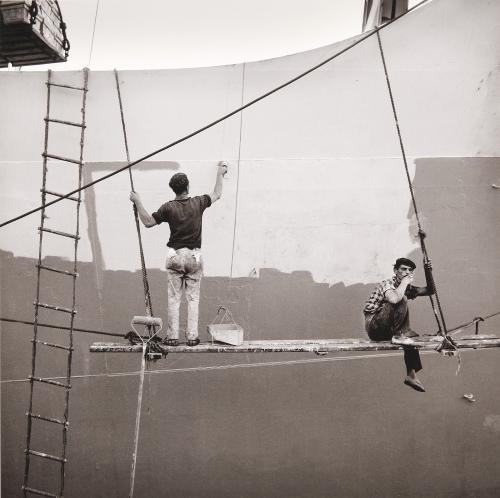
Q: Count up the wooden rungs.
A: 12